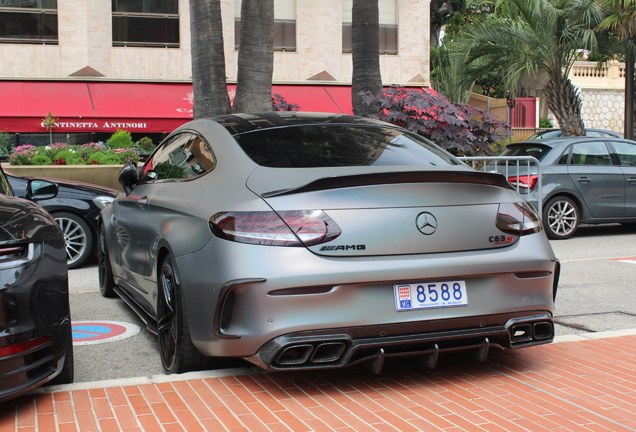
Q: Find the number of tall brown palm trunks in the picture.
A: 3